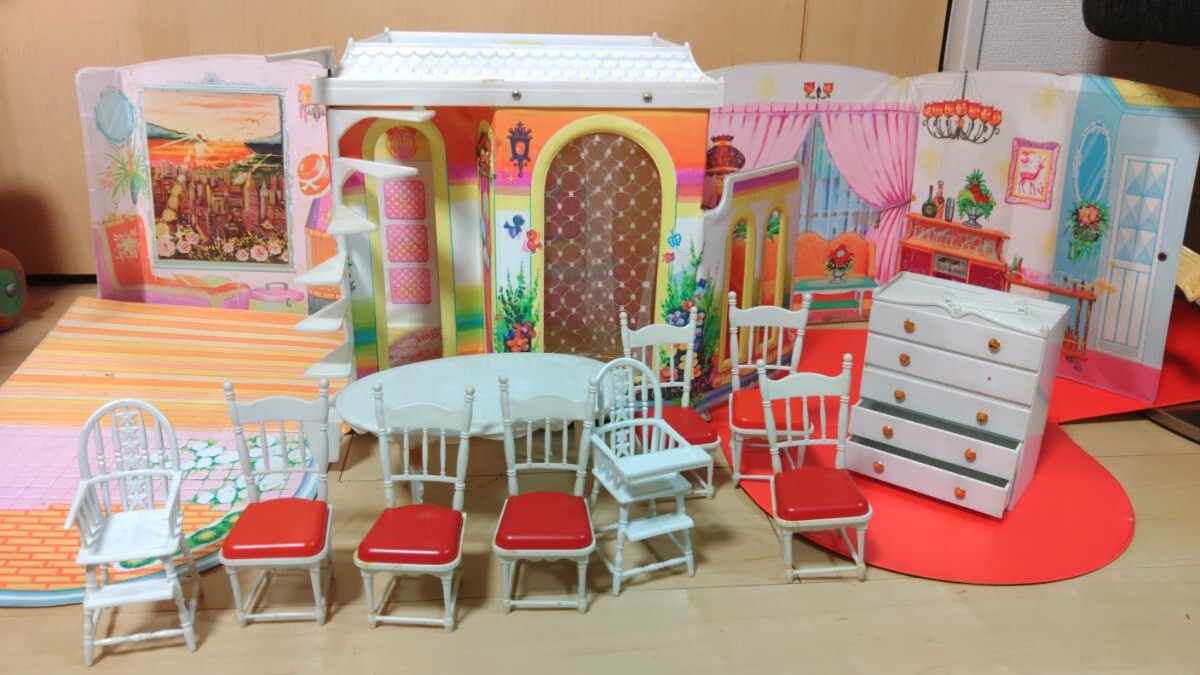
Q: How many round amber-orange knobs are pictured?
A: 9